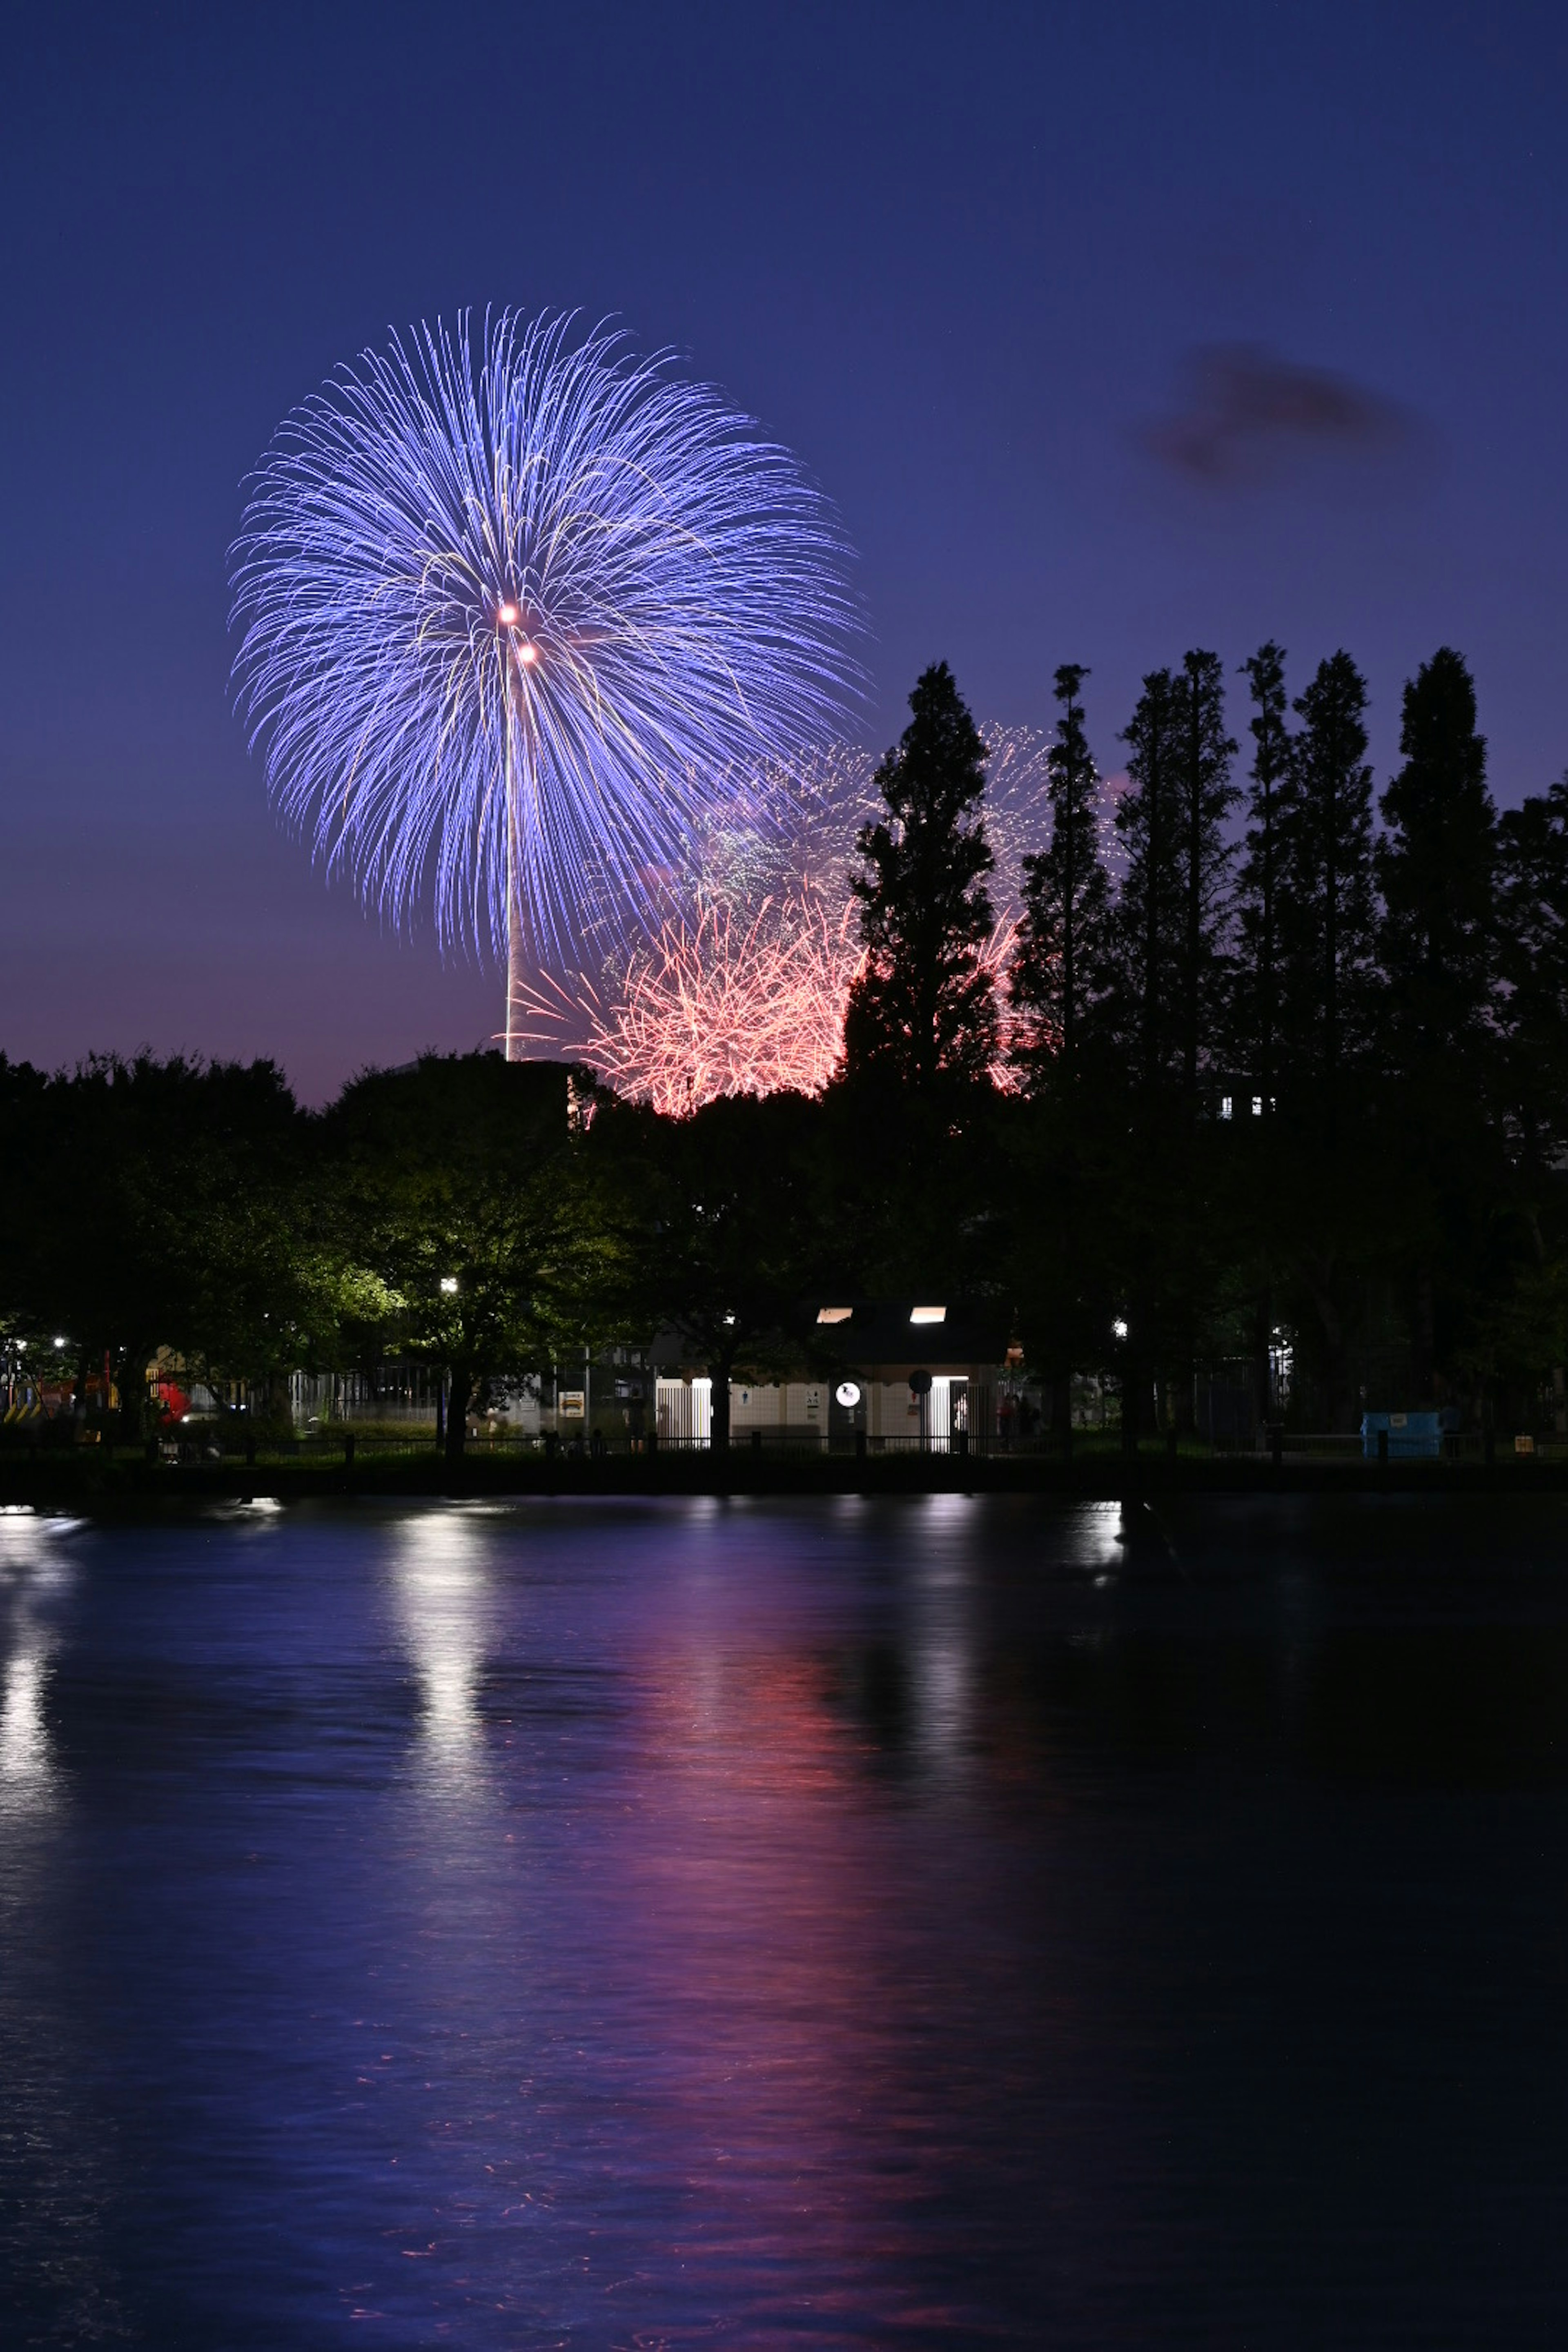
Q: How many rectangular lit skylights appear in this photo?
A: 2